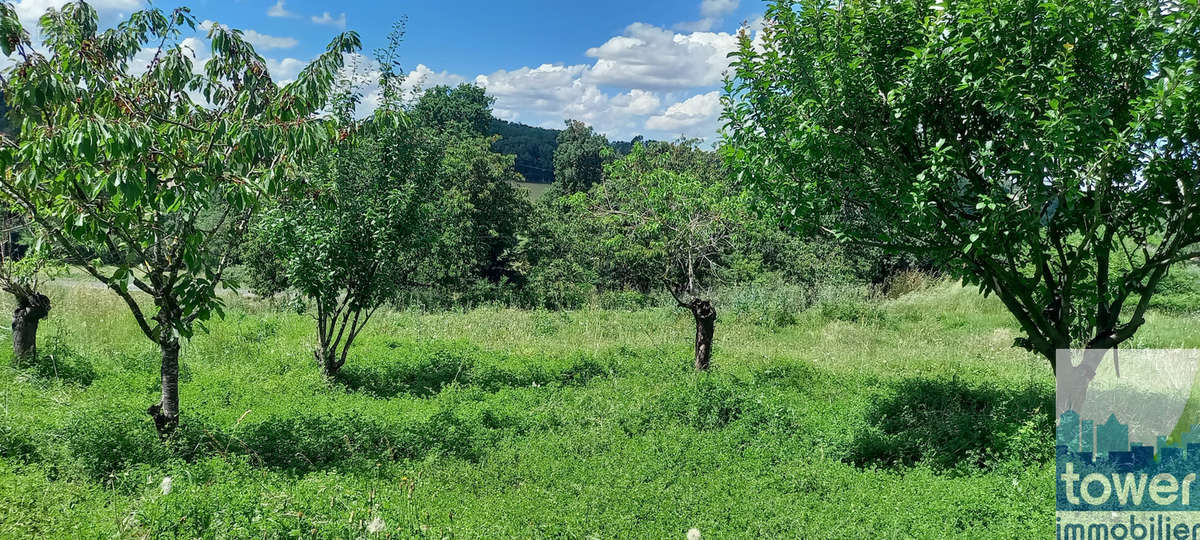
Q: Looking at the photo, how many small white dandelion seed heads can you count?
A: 3